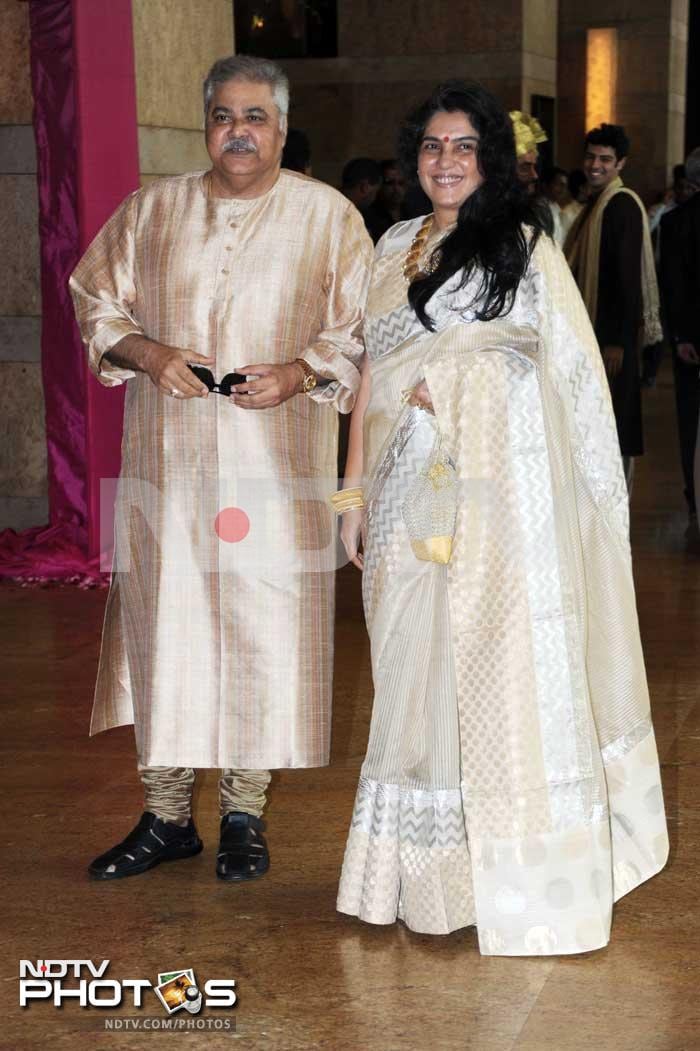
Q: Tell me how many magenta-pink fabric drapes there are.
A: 1